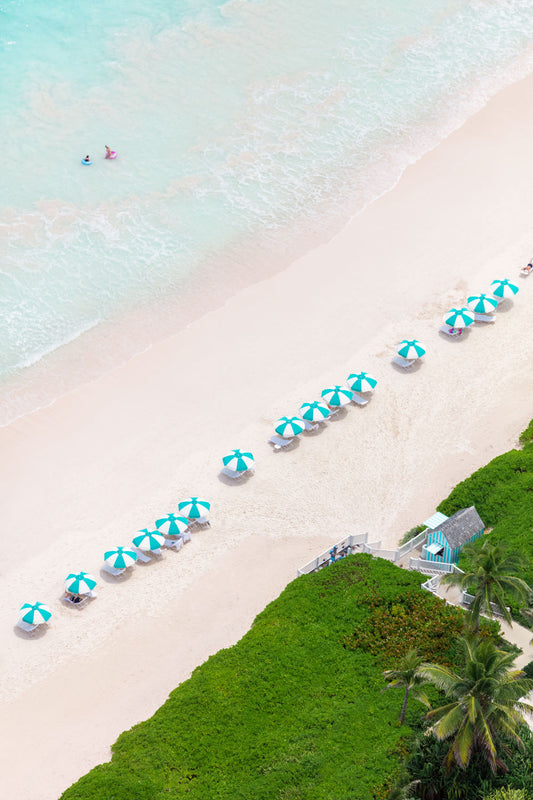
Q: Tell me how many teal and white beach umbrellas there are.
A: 15